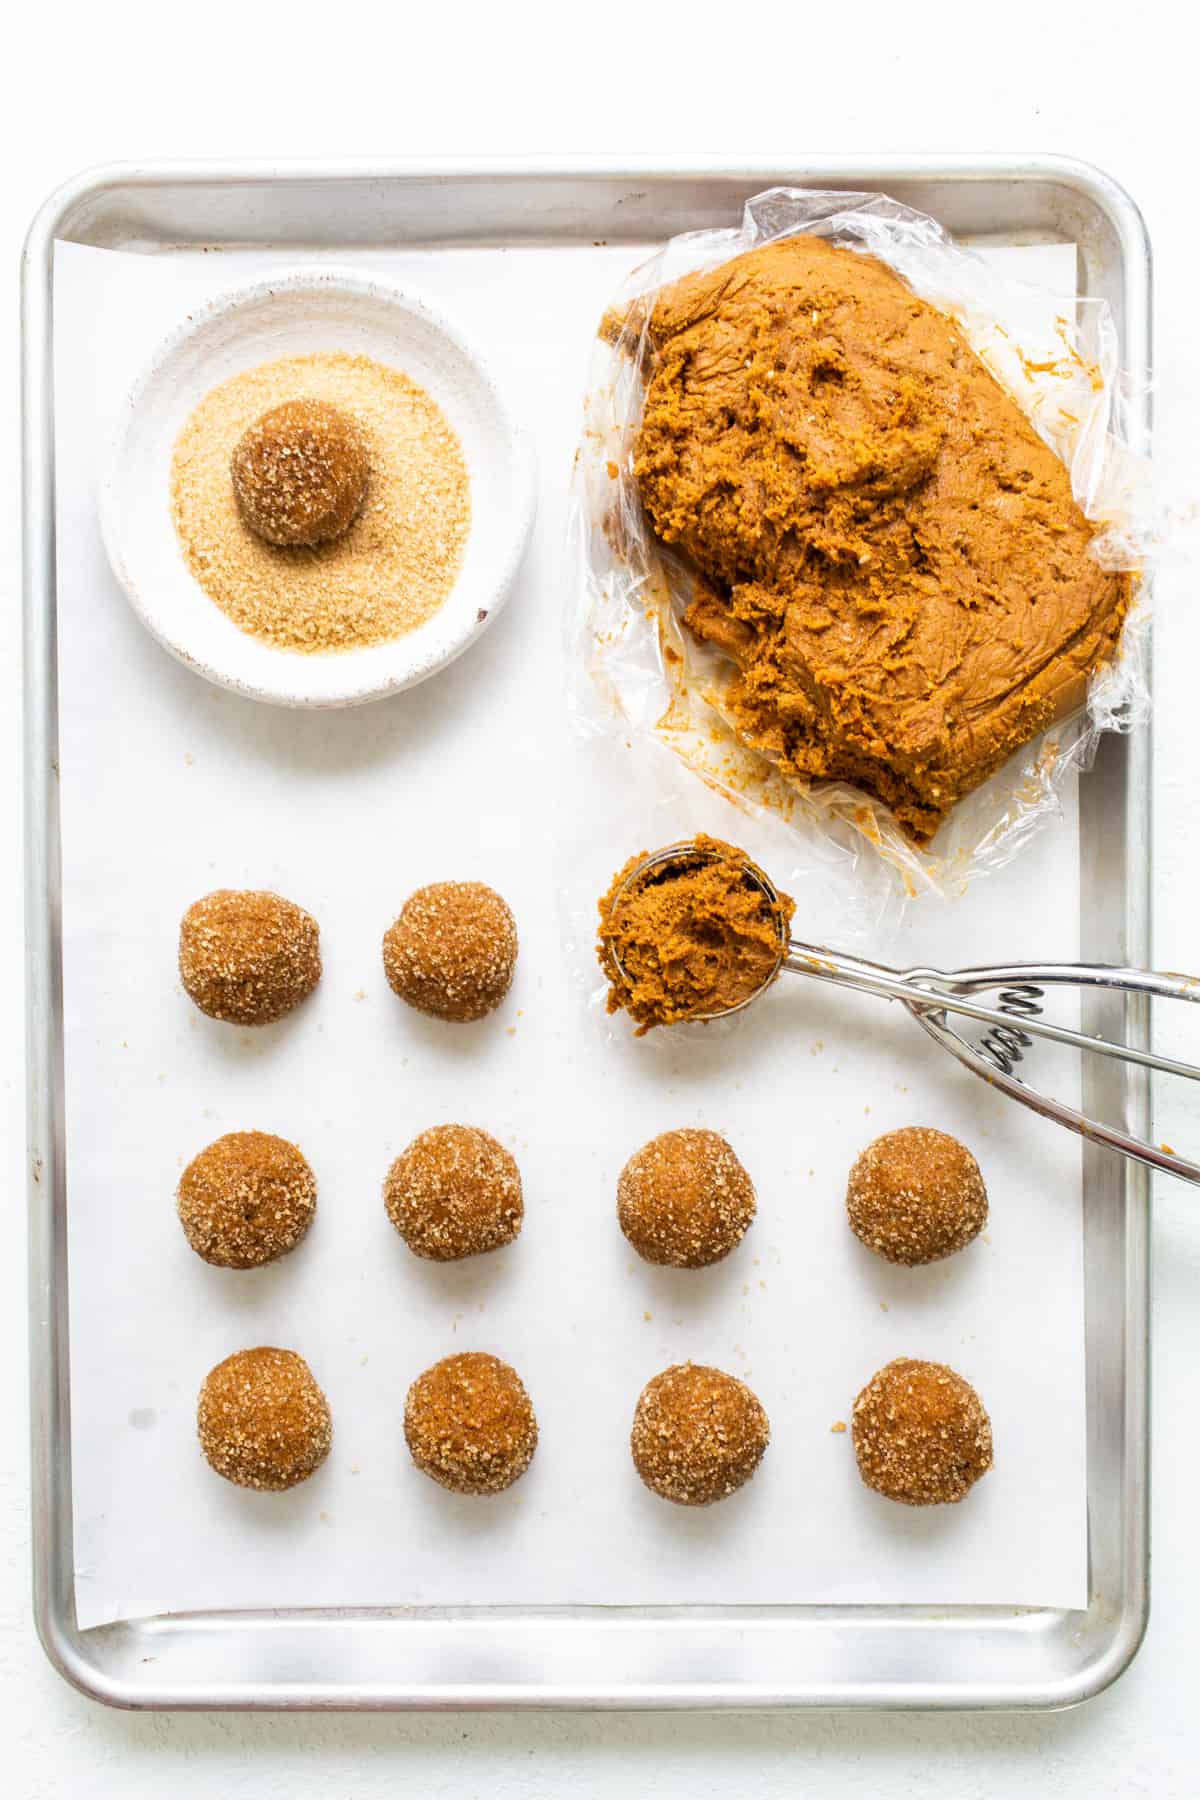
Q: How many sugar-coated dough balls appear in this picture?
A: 11